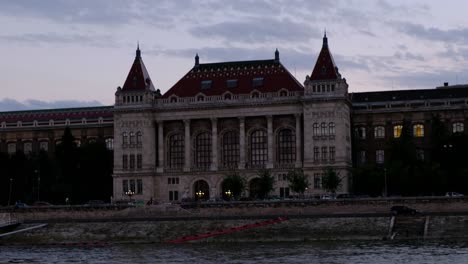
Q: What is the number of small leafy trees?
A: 4